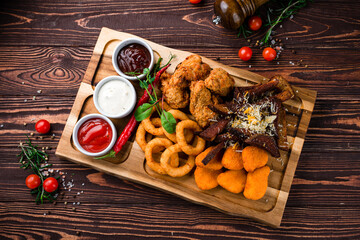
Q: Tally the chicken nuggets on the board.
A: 6